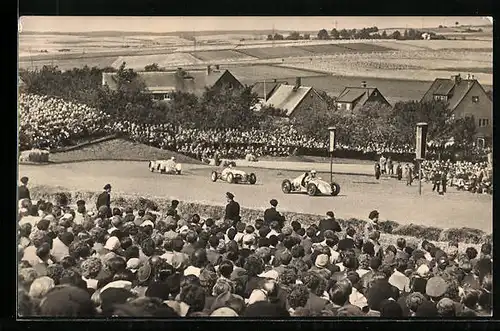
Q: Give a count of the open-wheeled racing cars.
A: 3